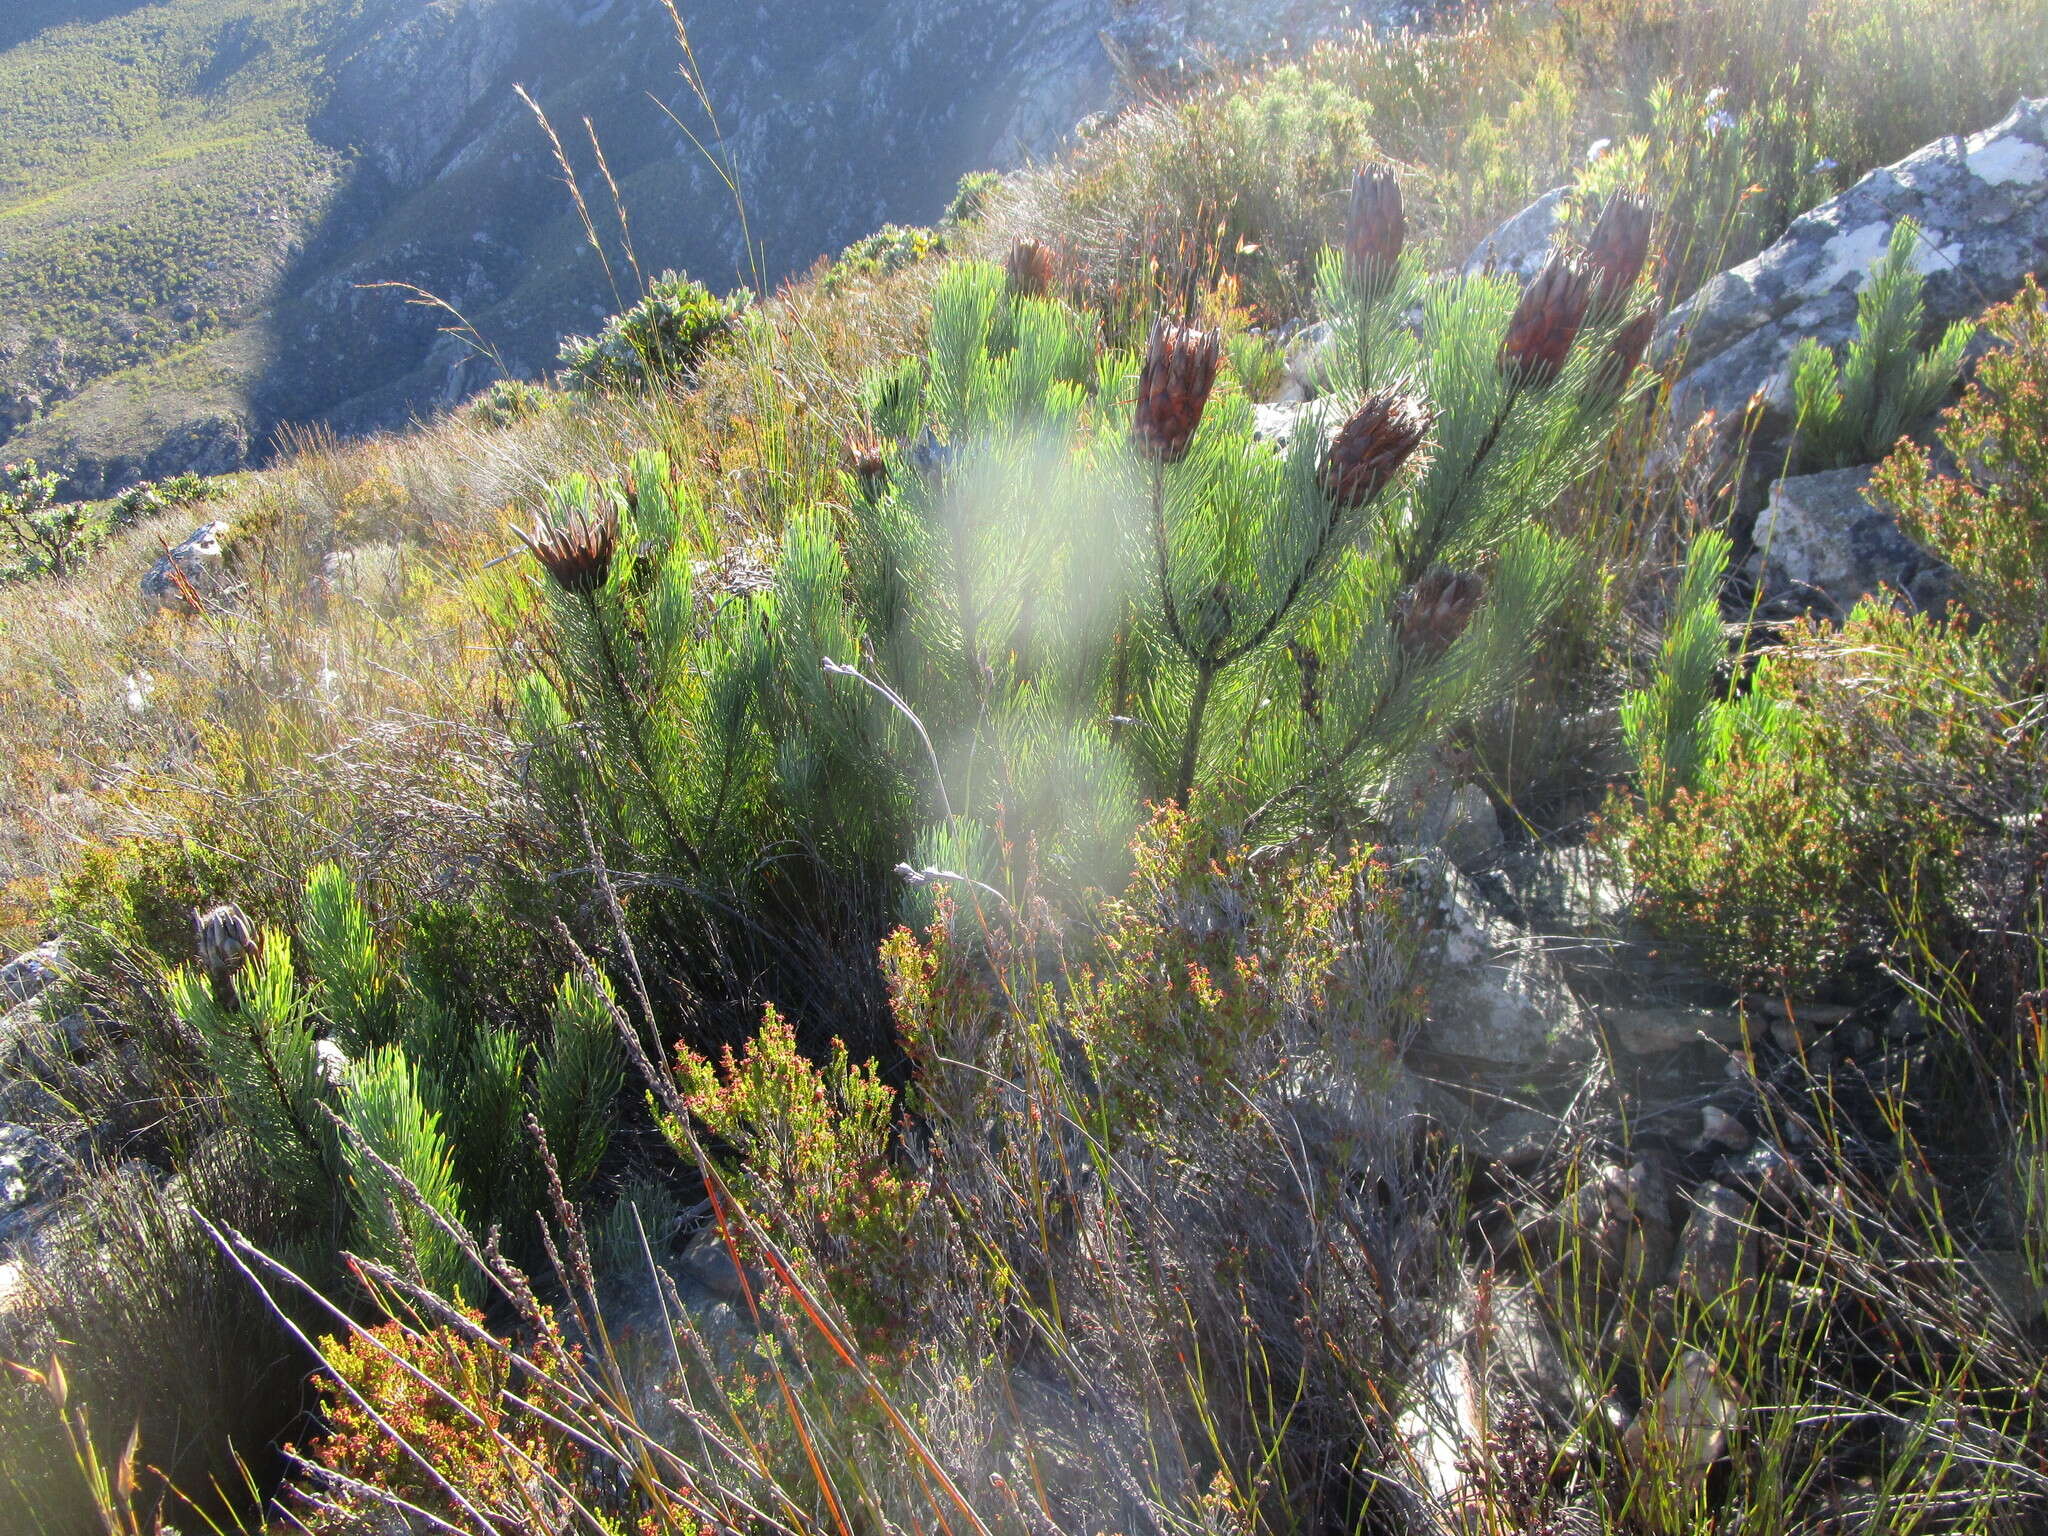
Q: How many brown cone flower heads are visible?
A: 11